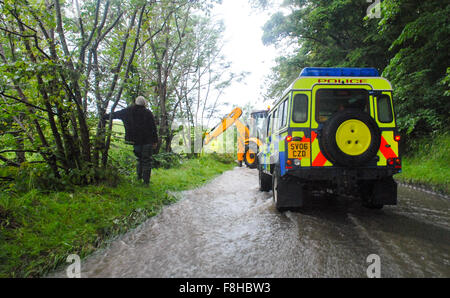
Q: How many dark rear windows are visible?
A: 3